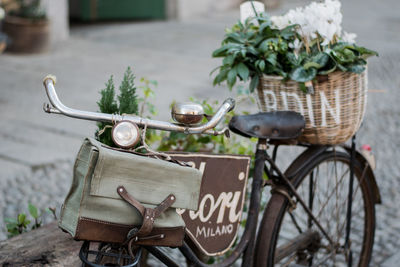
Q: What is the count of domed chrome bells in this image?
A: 1